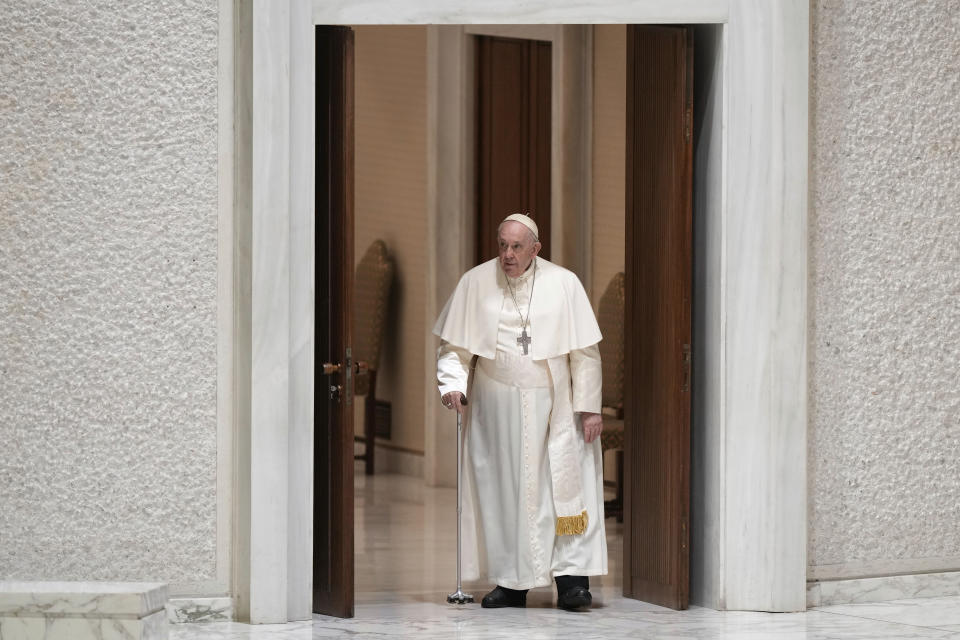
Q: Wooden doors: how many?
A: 3